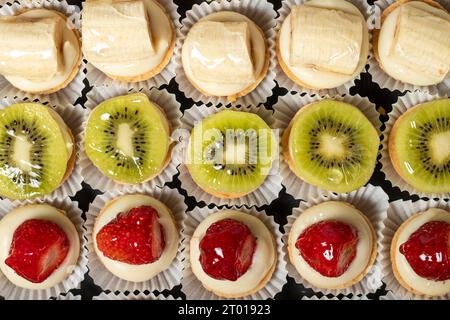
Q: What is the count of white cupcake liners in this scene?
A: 15